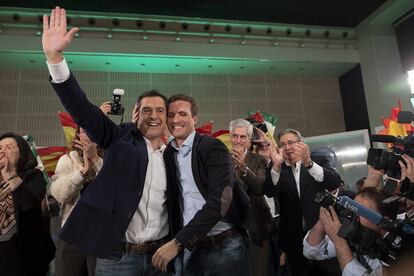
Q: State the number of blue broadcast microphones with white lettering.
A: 1